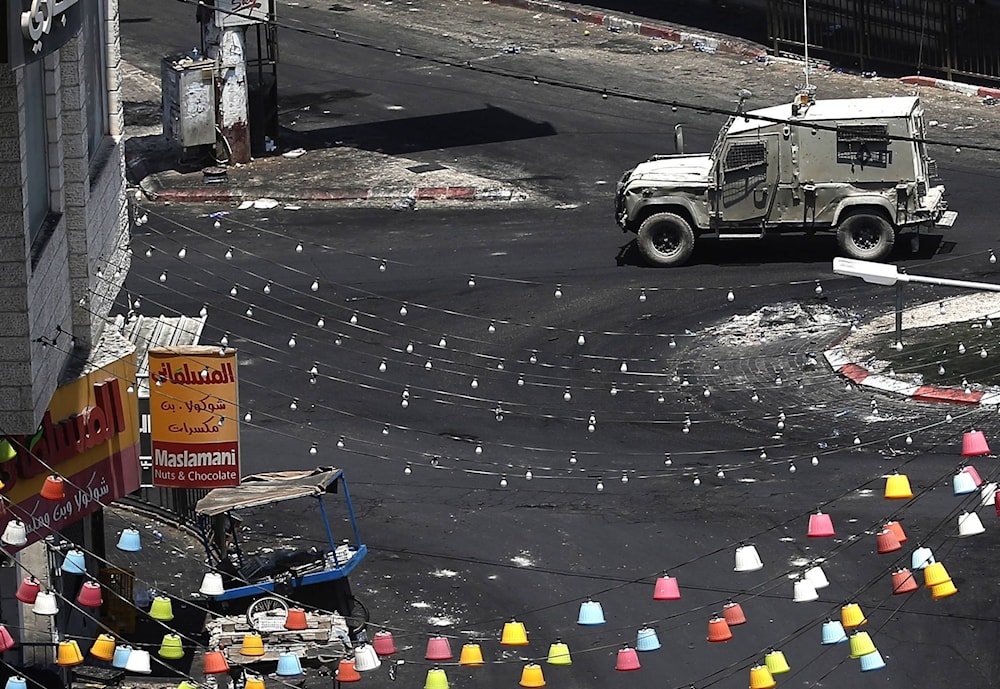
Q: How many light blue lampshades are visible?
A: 11